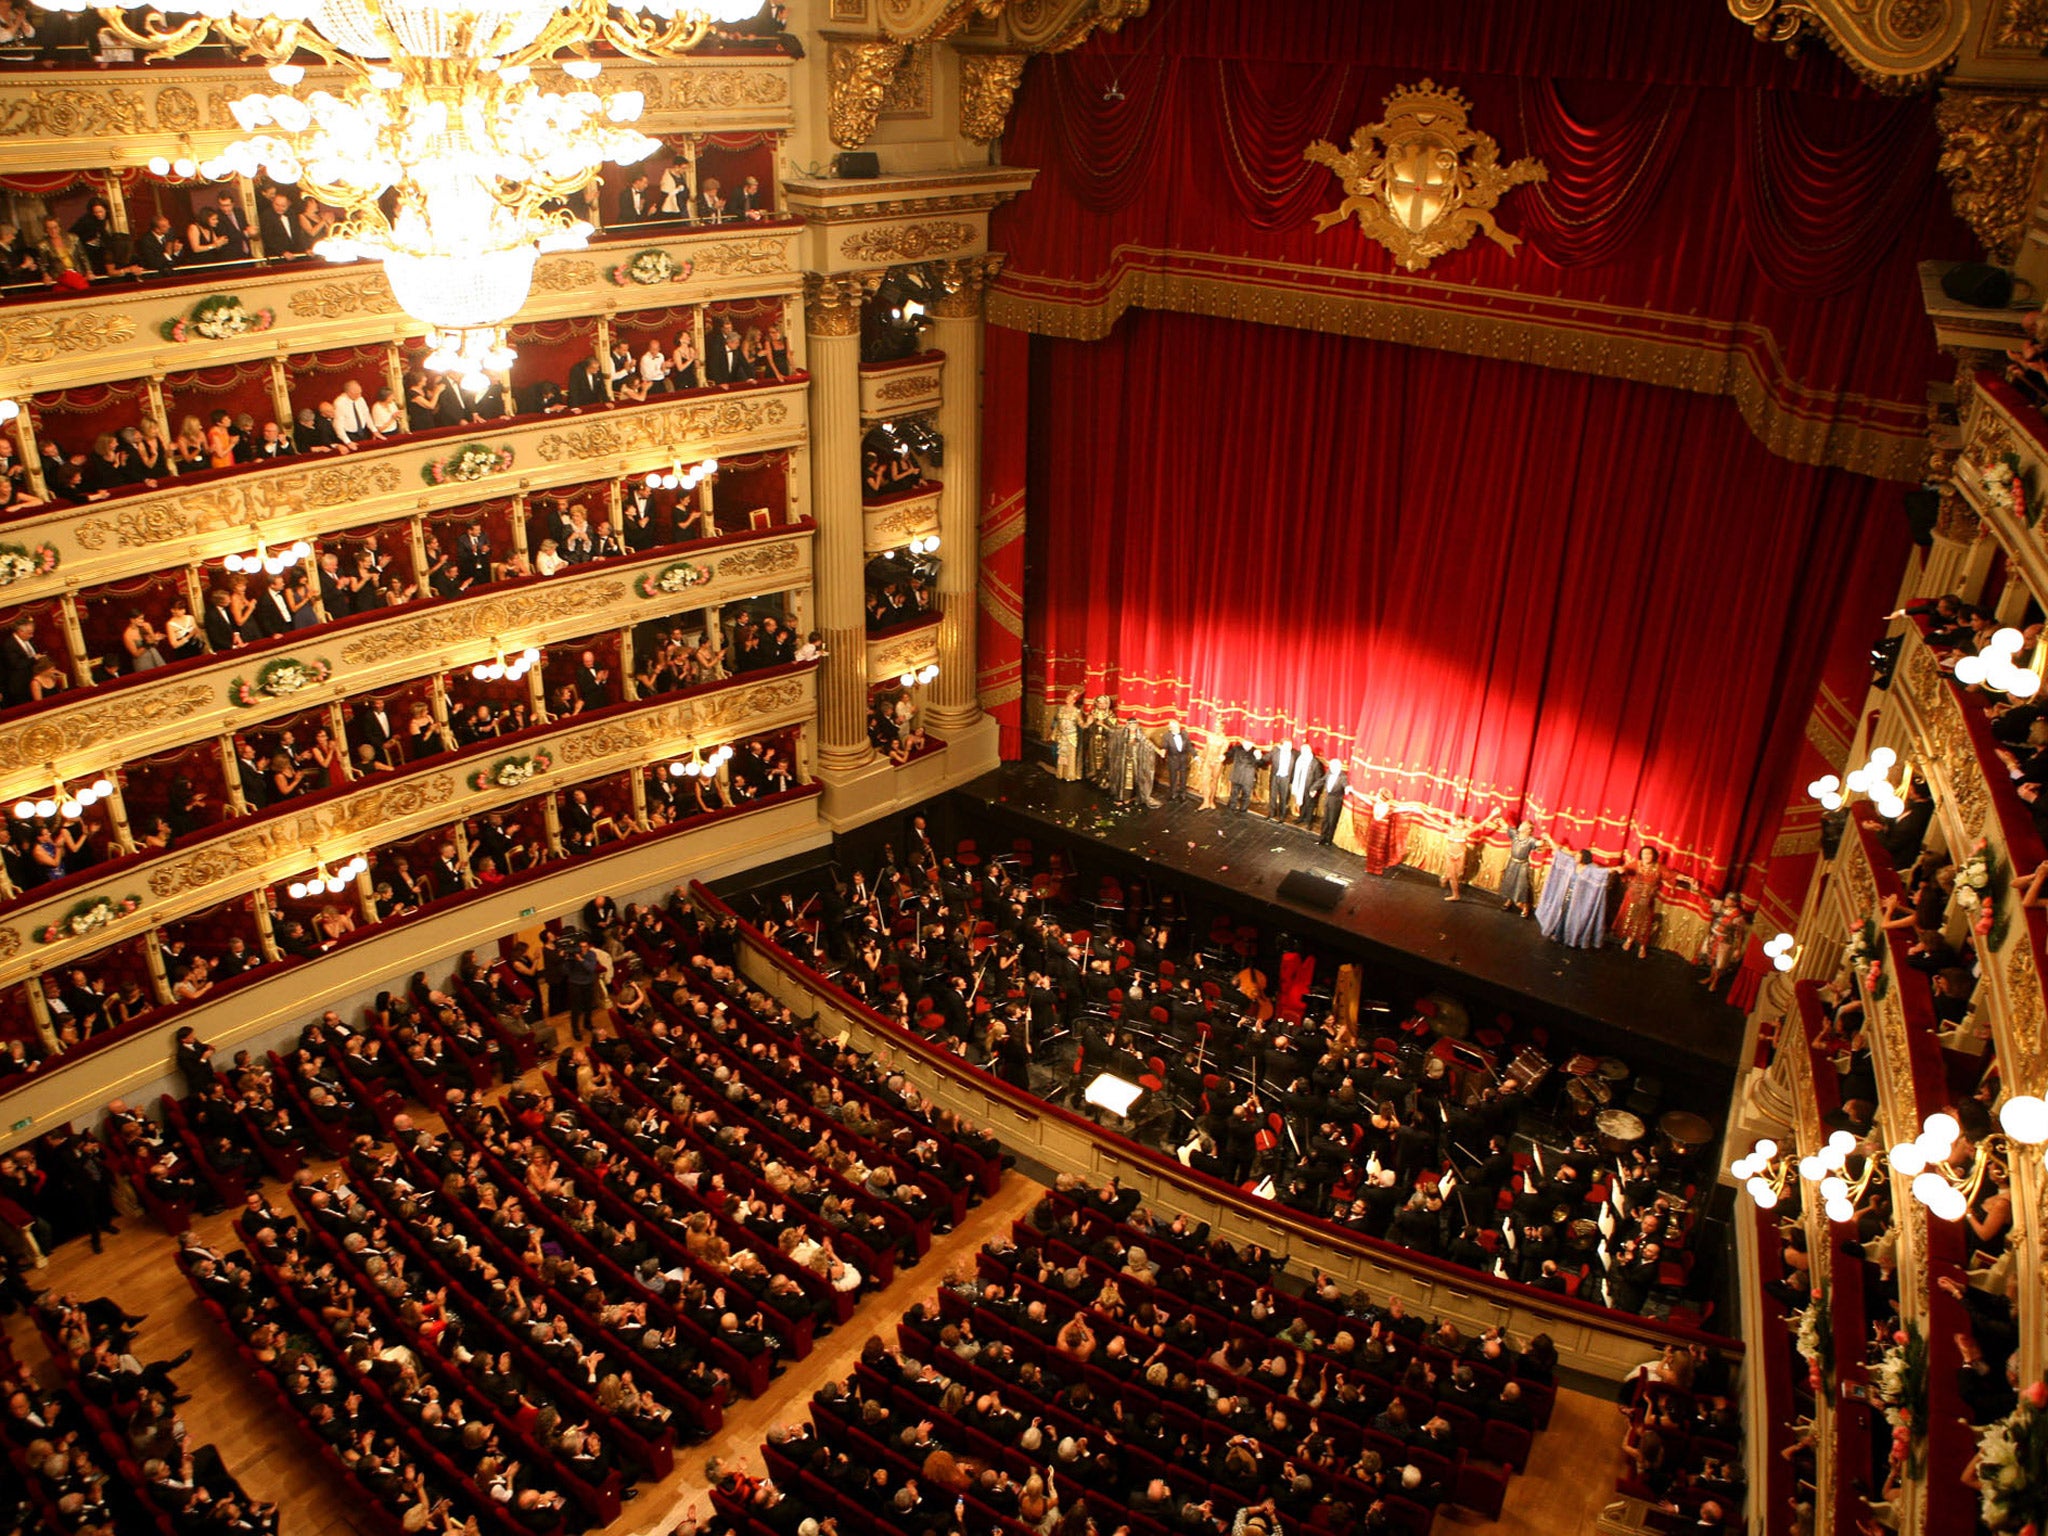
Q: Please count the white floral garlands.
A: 14